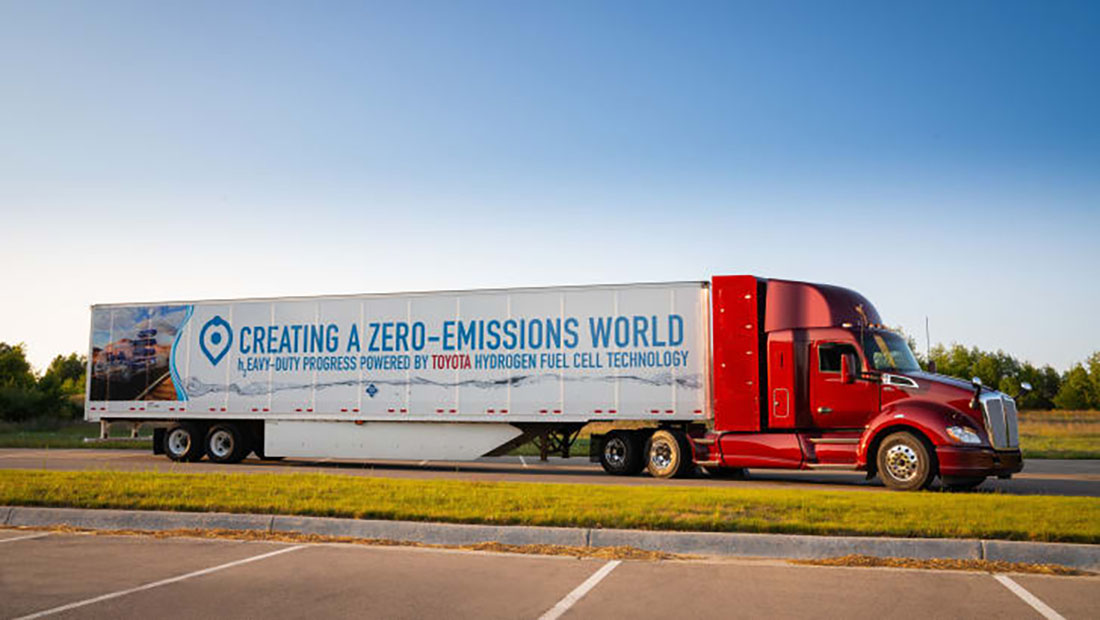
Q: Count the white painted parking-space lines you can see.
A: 4